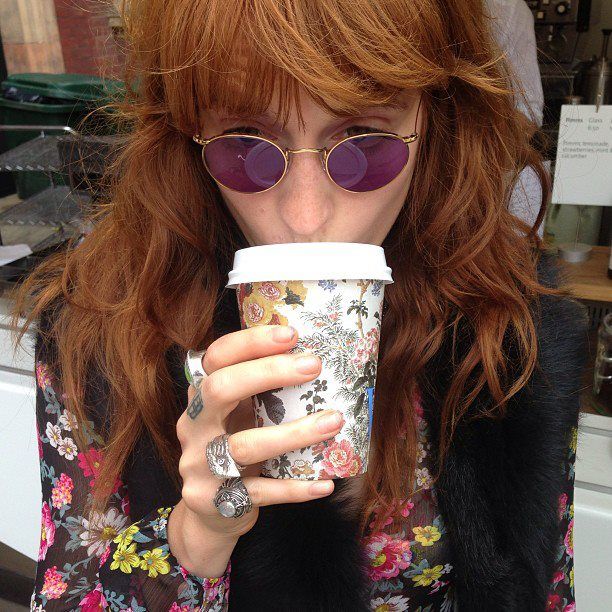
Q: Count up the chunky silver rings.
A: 3